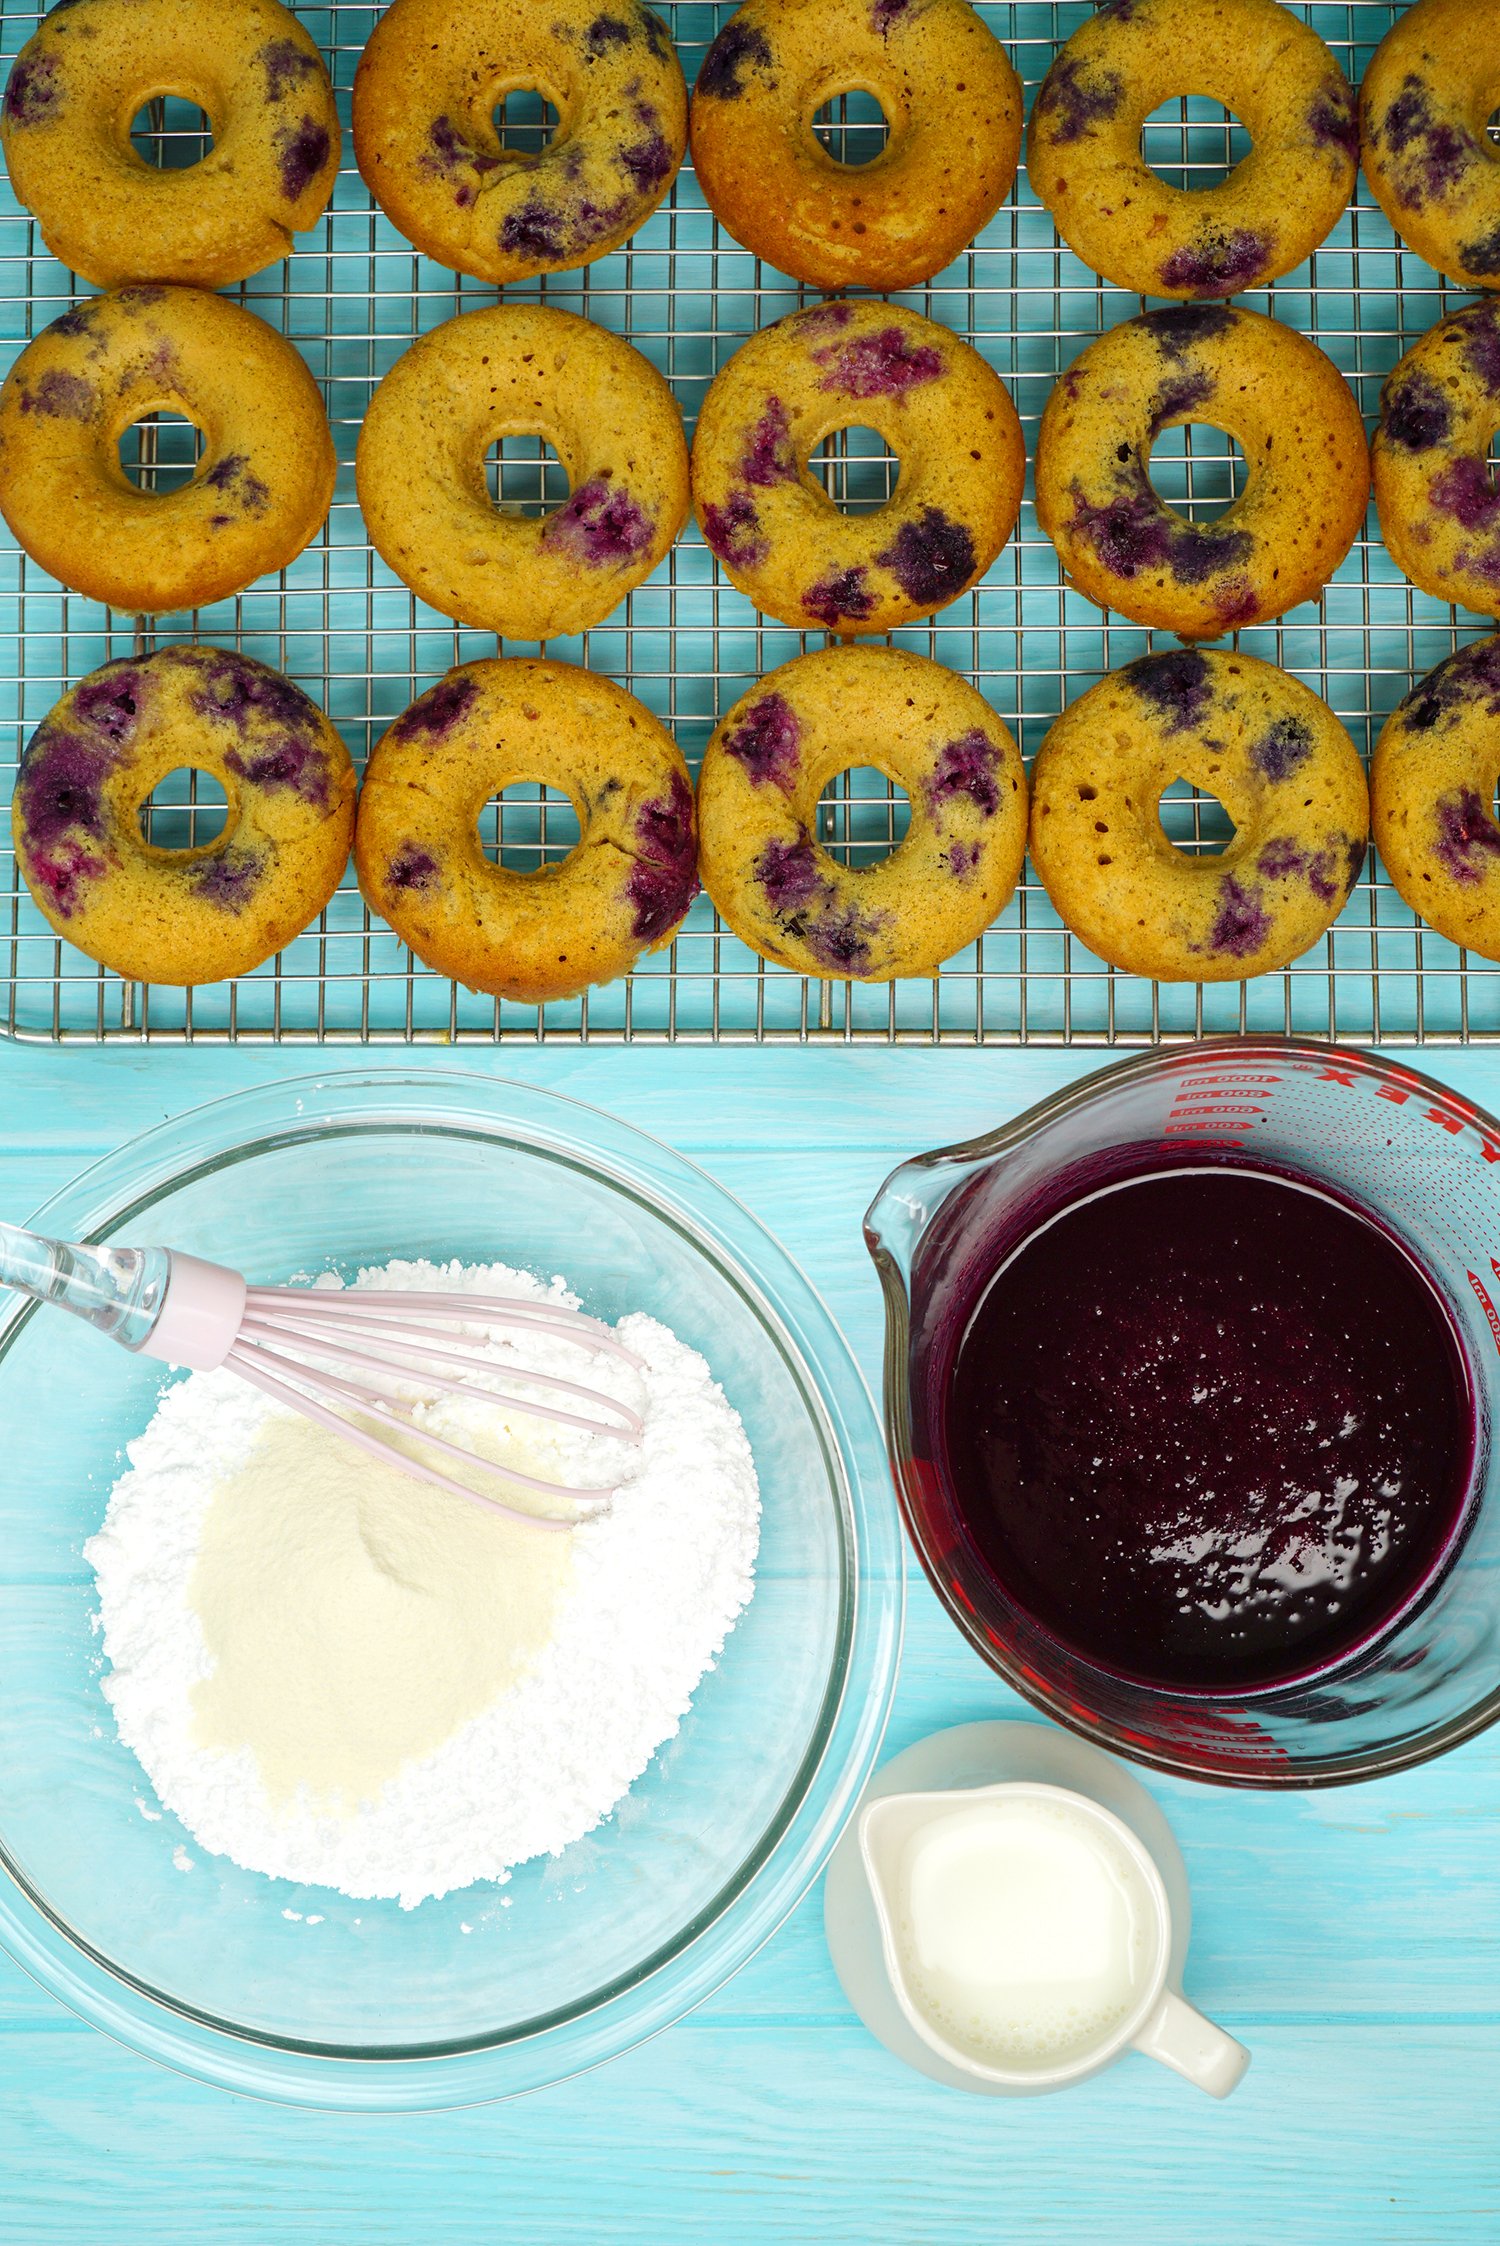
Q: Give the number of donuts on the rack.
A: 15